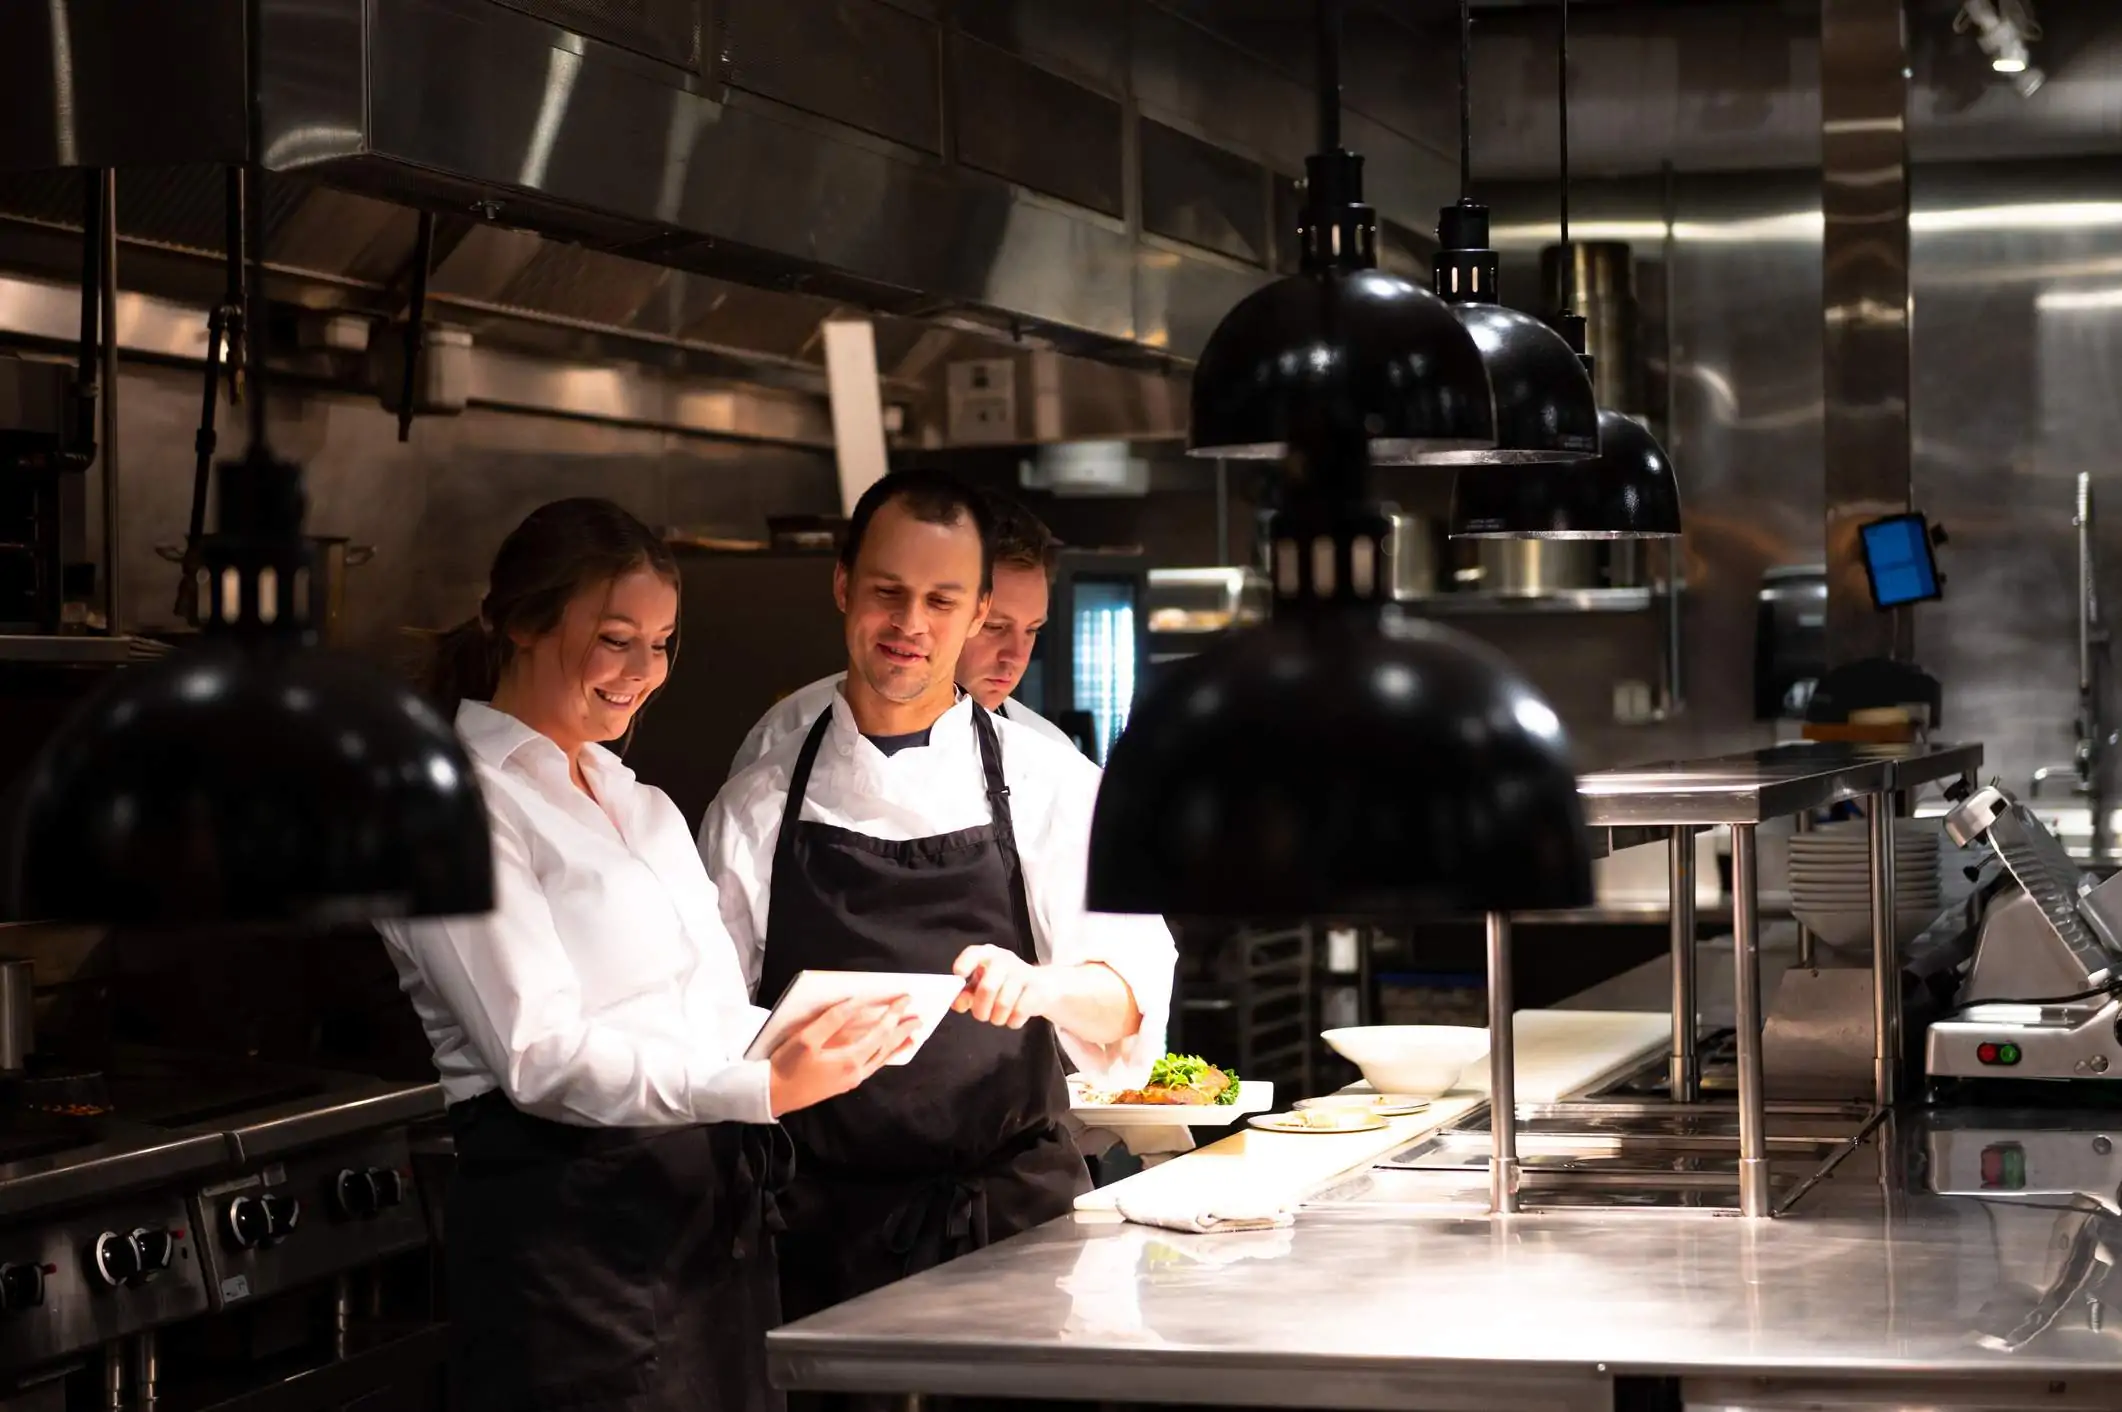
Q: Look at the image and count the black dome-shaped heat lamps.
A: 5